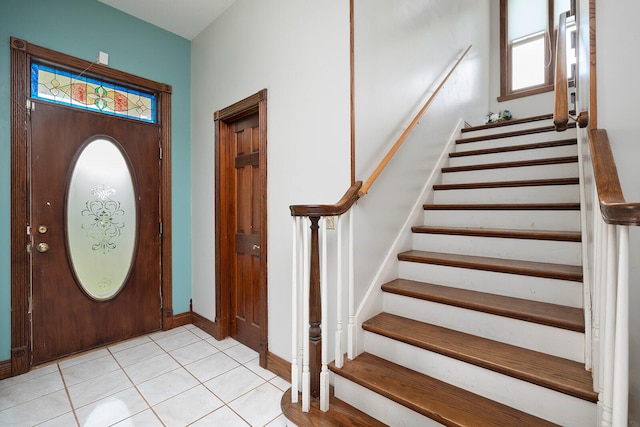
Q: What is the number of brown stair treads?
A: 12